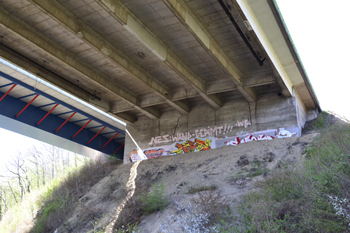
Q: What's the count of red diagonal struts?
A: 8